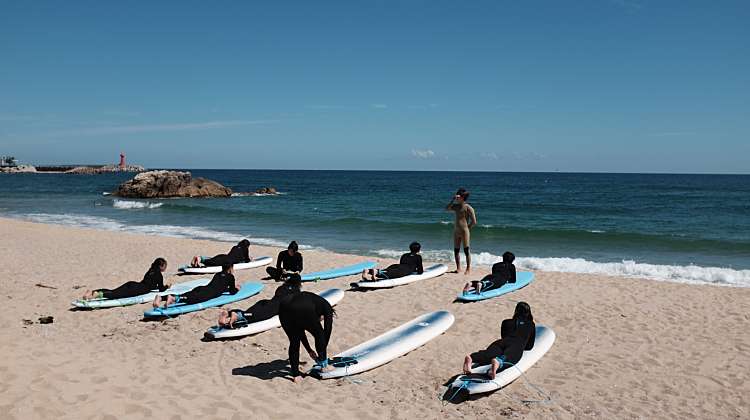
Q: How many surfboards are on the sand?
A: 9